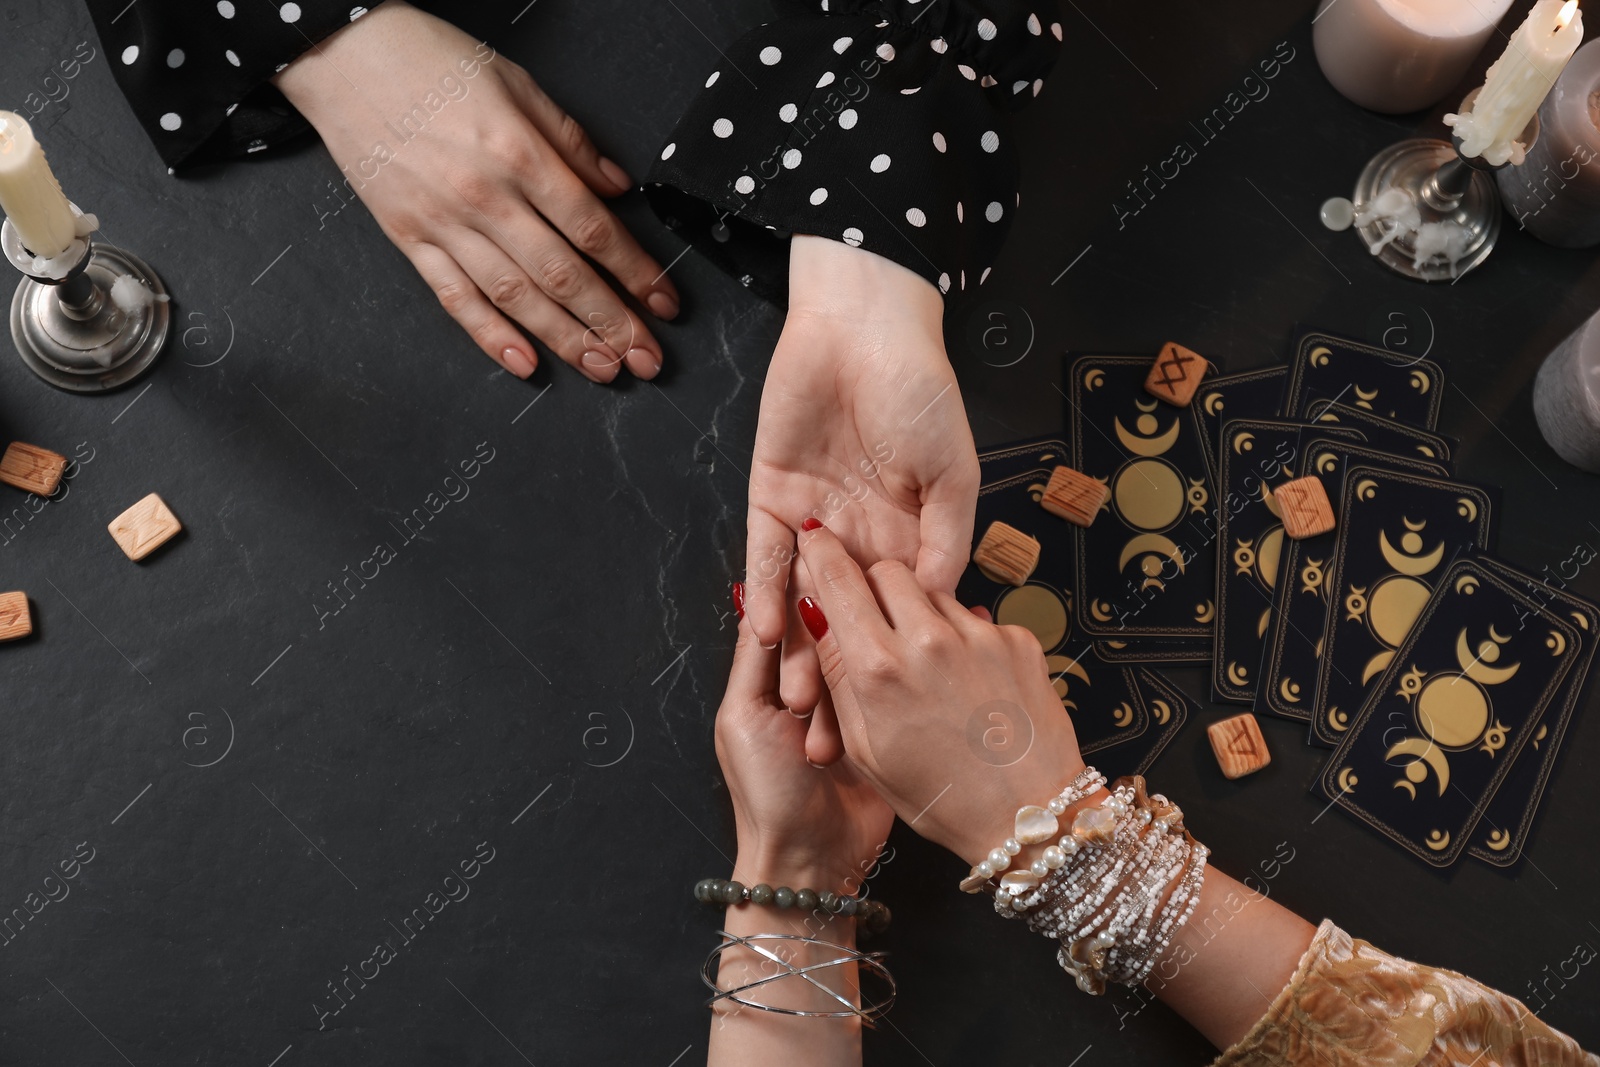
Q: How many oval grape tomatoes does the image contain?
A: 0